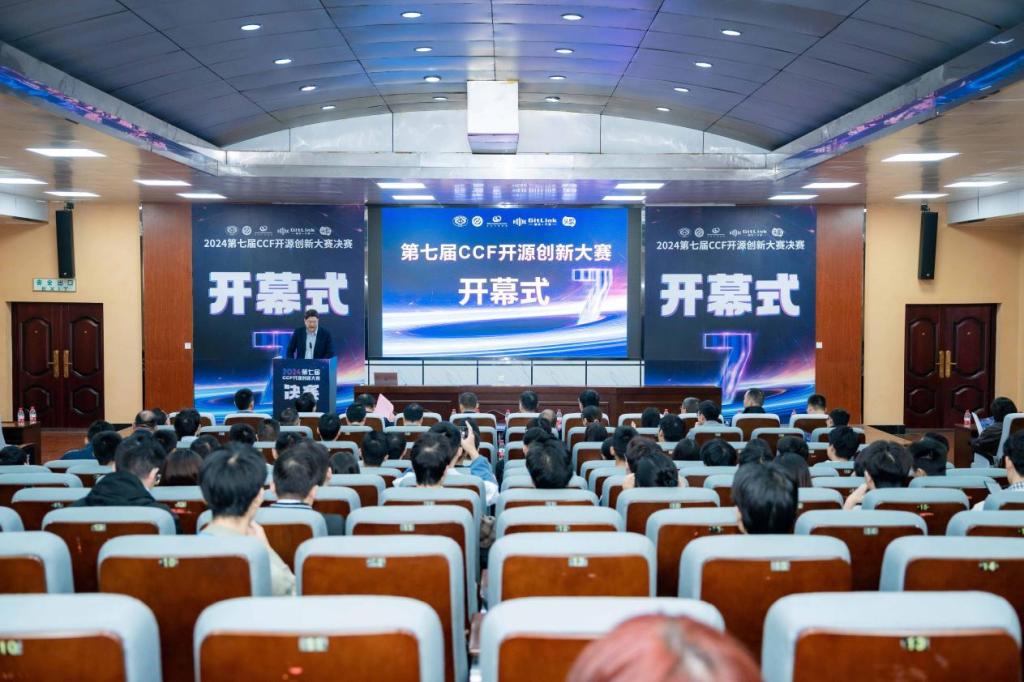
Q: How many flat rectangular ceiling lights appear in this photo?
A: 14